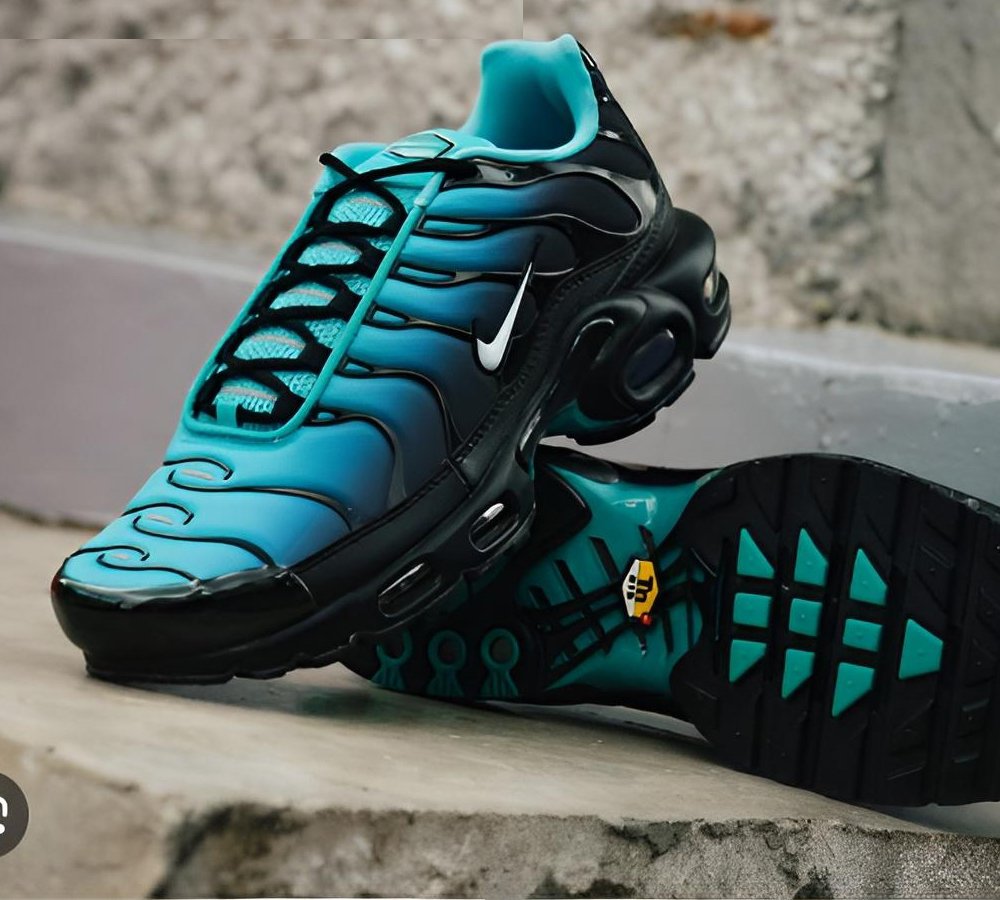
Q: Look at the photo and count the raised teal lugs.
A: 10